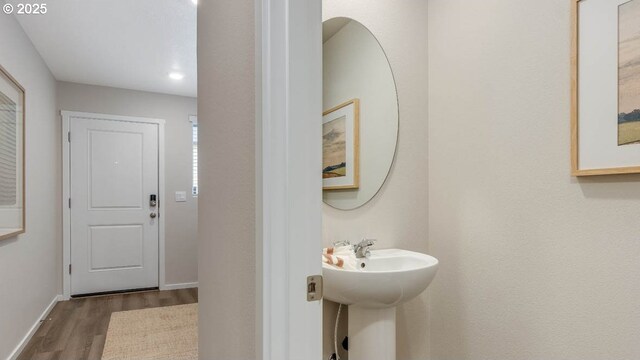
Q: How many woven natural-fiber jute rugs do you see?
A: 1